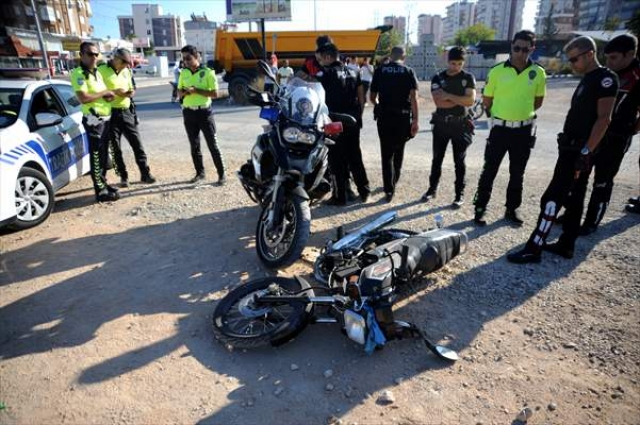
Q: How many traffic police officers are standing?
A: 4